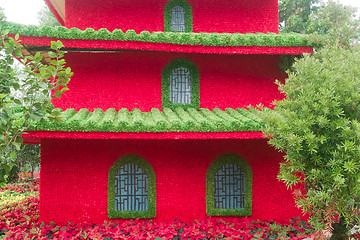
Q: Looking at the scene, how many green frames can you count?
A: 4